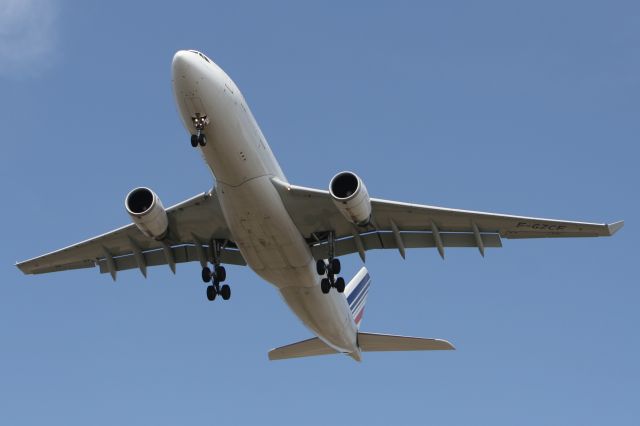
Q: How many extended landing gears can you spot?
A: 3